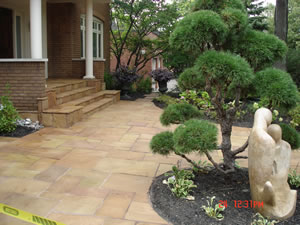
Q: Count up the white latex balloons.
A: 0